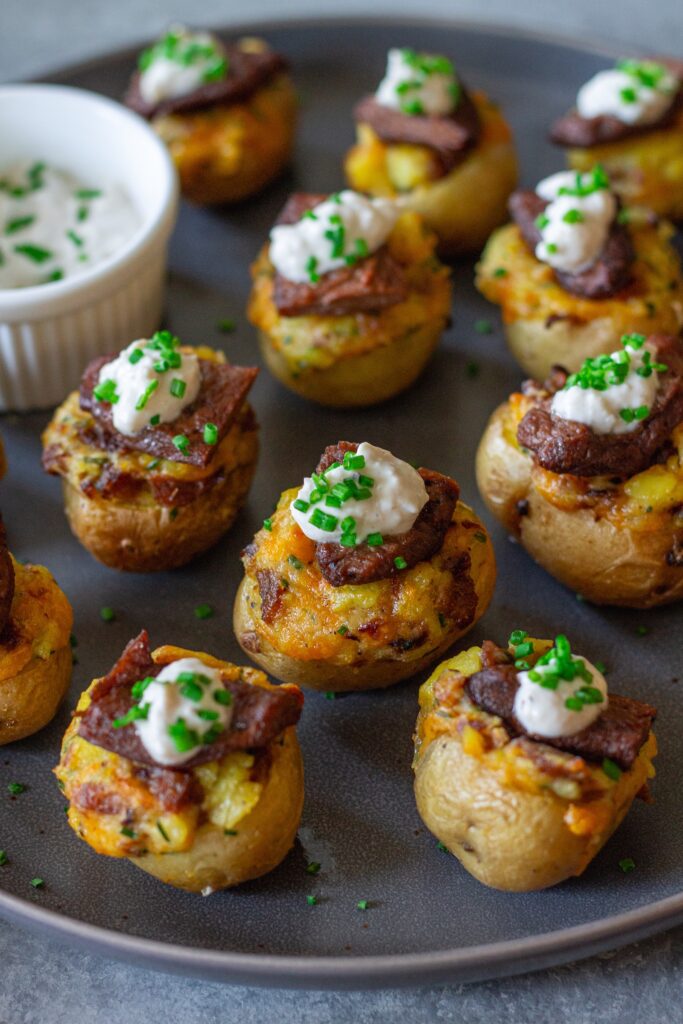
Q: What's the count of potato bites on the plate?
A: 11